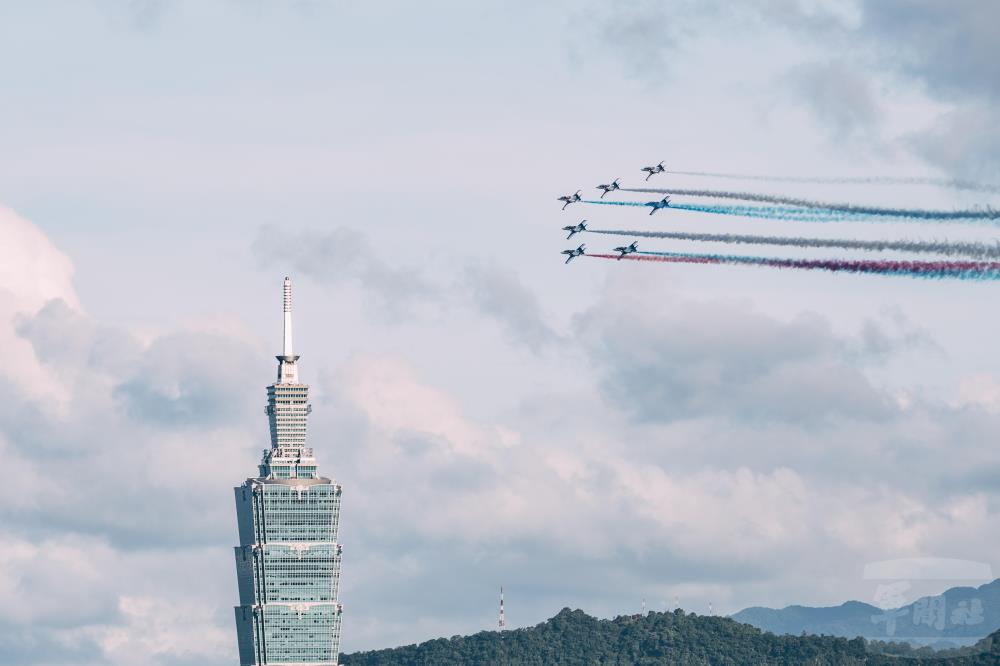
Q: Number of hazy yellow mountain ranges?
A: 0